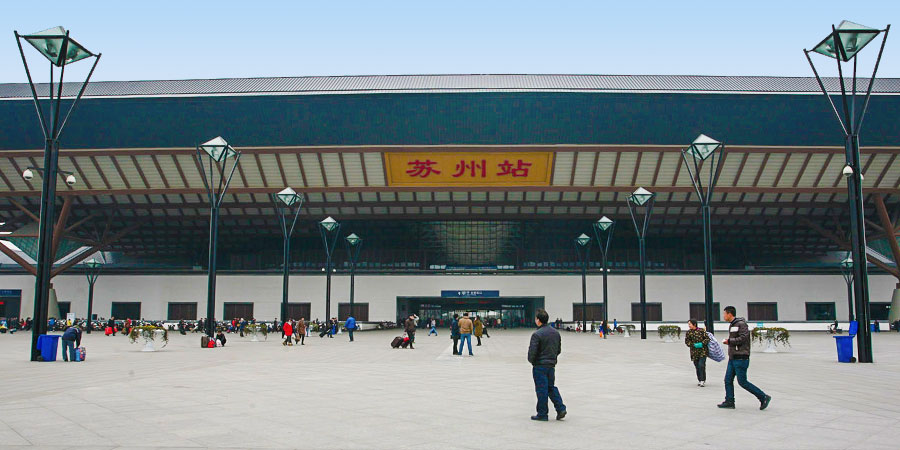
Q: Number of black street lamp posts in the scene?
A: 12